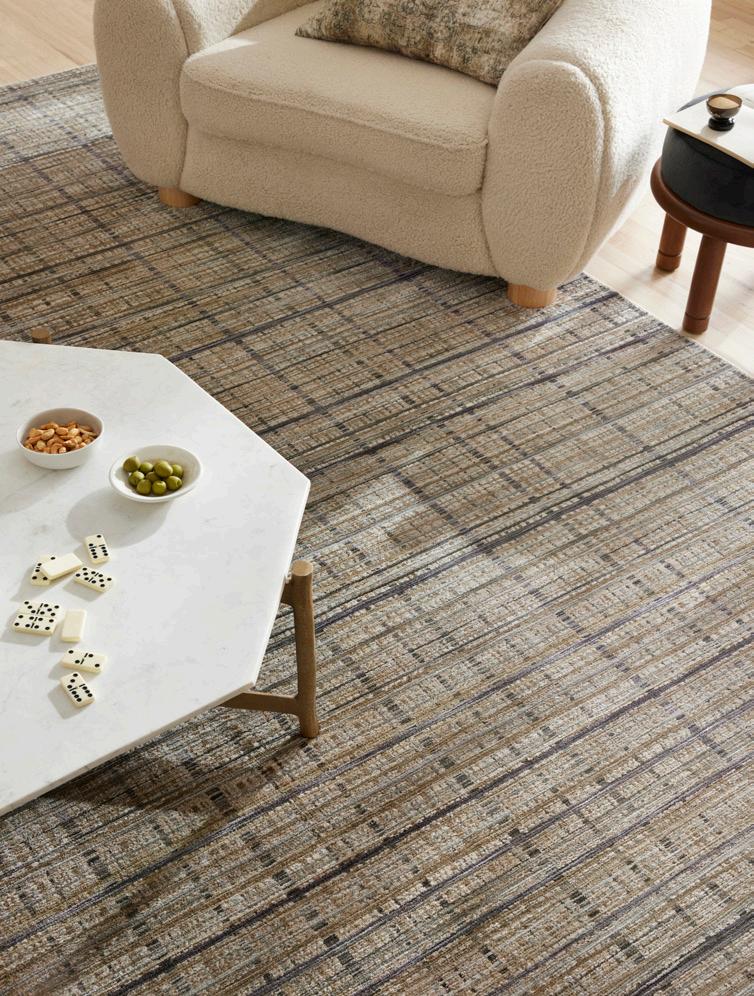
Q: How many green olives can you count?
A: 9